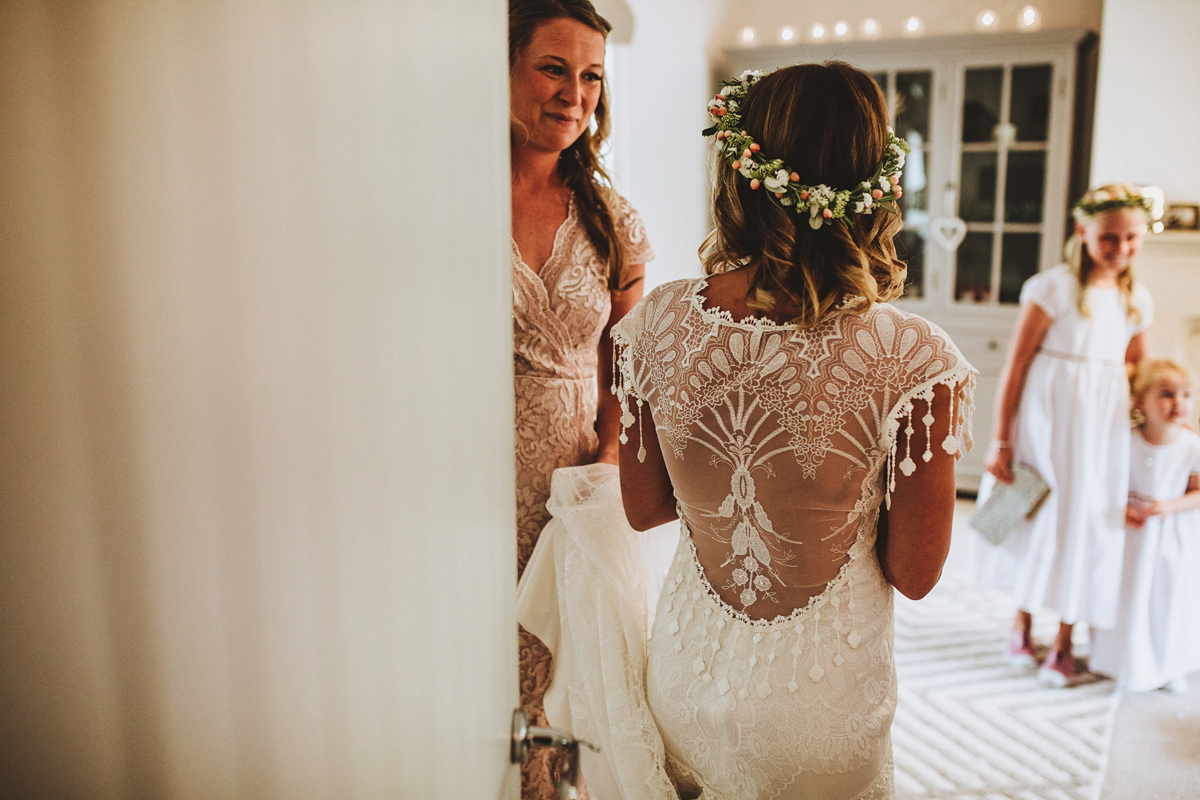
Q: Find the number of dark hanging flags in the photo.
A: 0